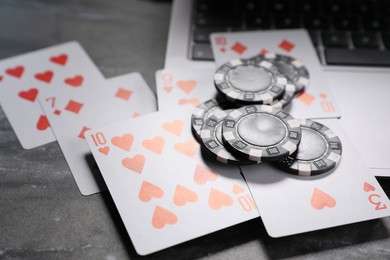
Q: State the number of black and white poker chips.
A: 7